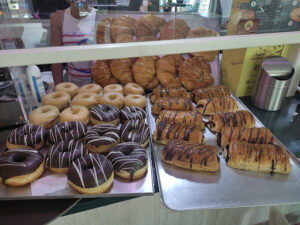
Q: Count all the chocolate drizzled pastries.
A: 10